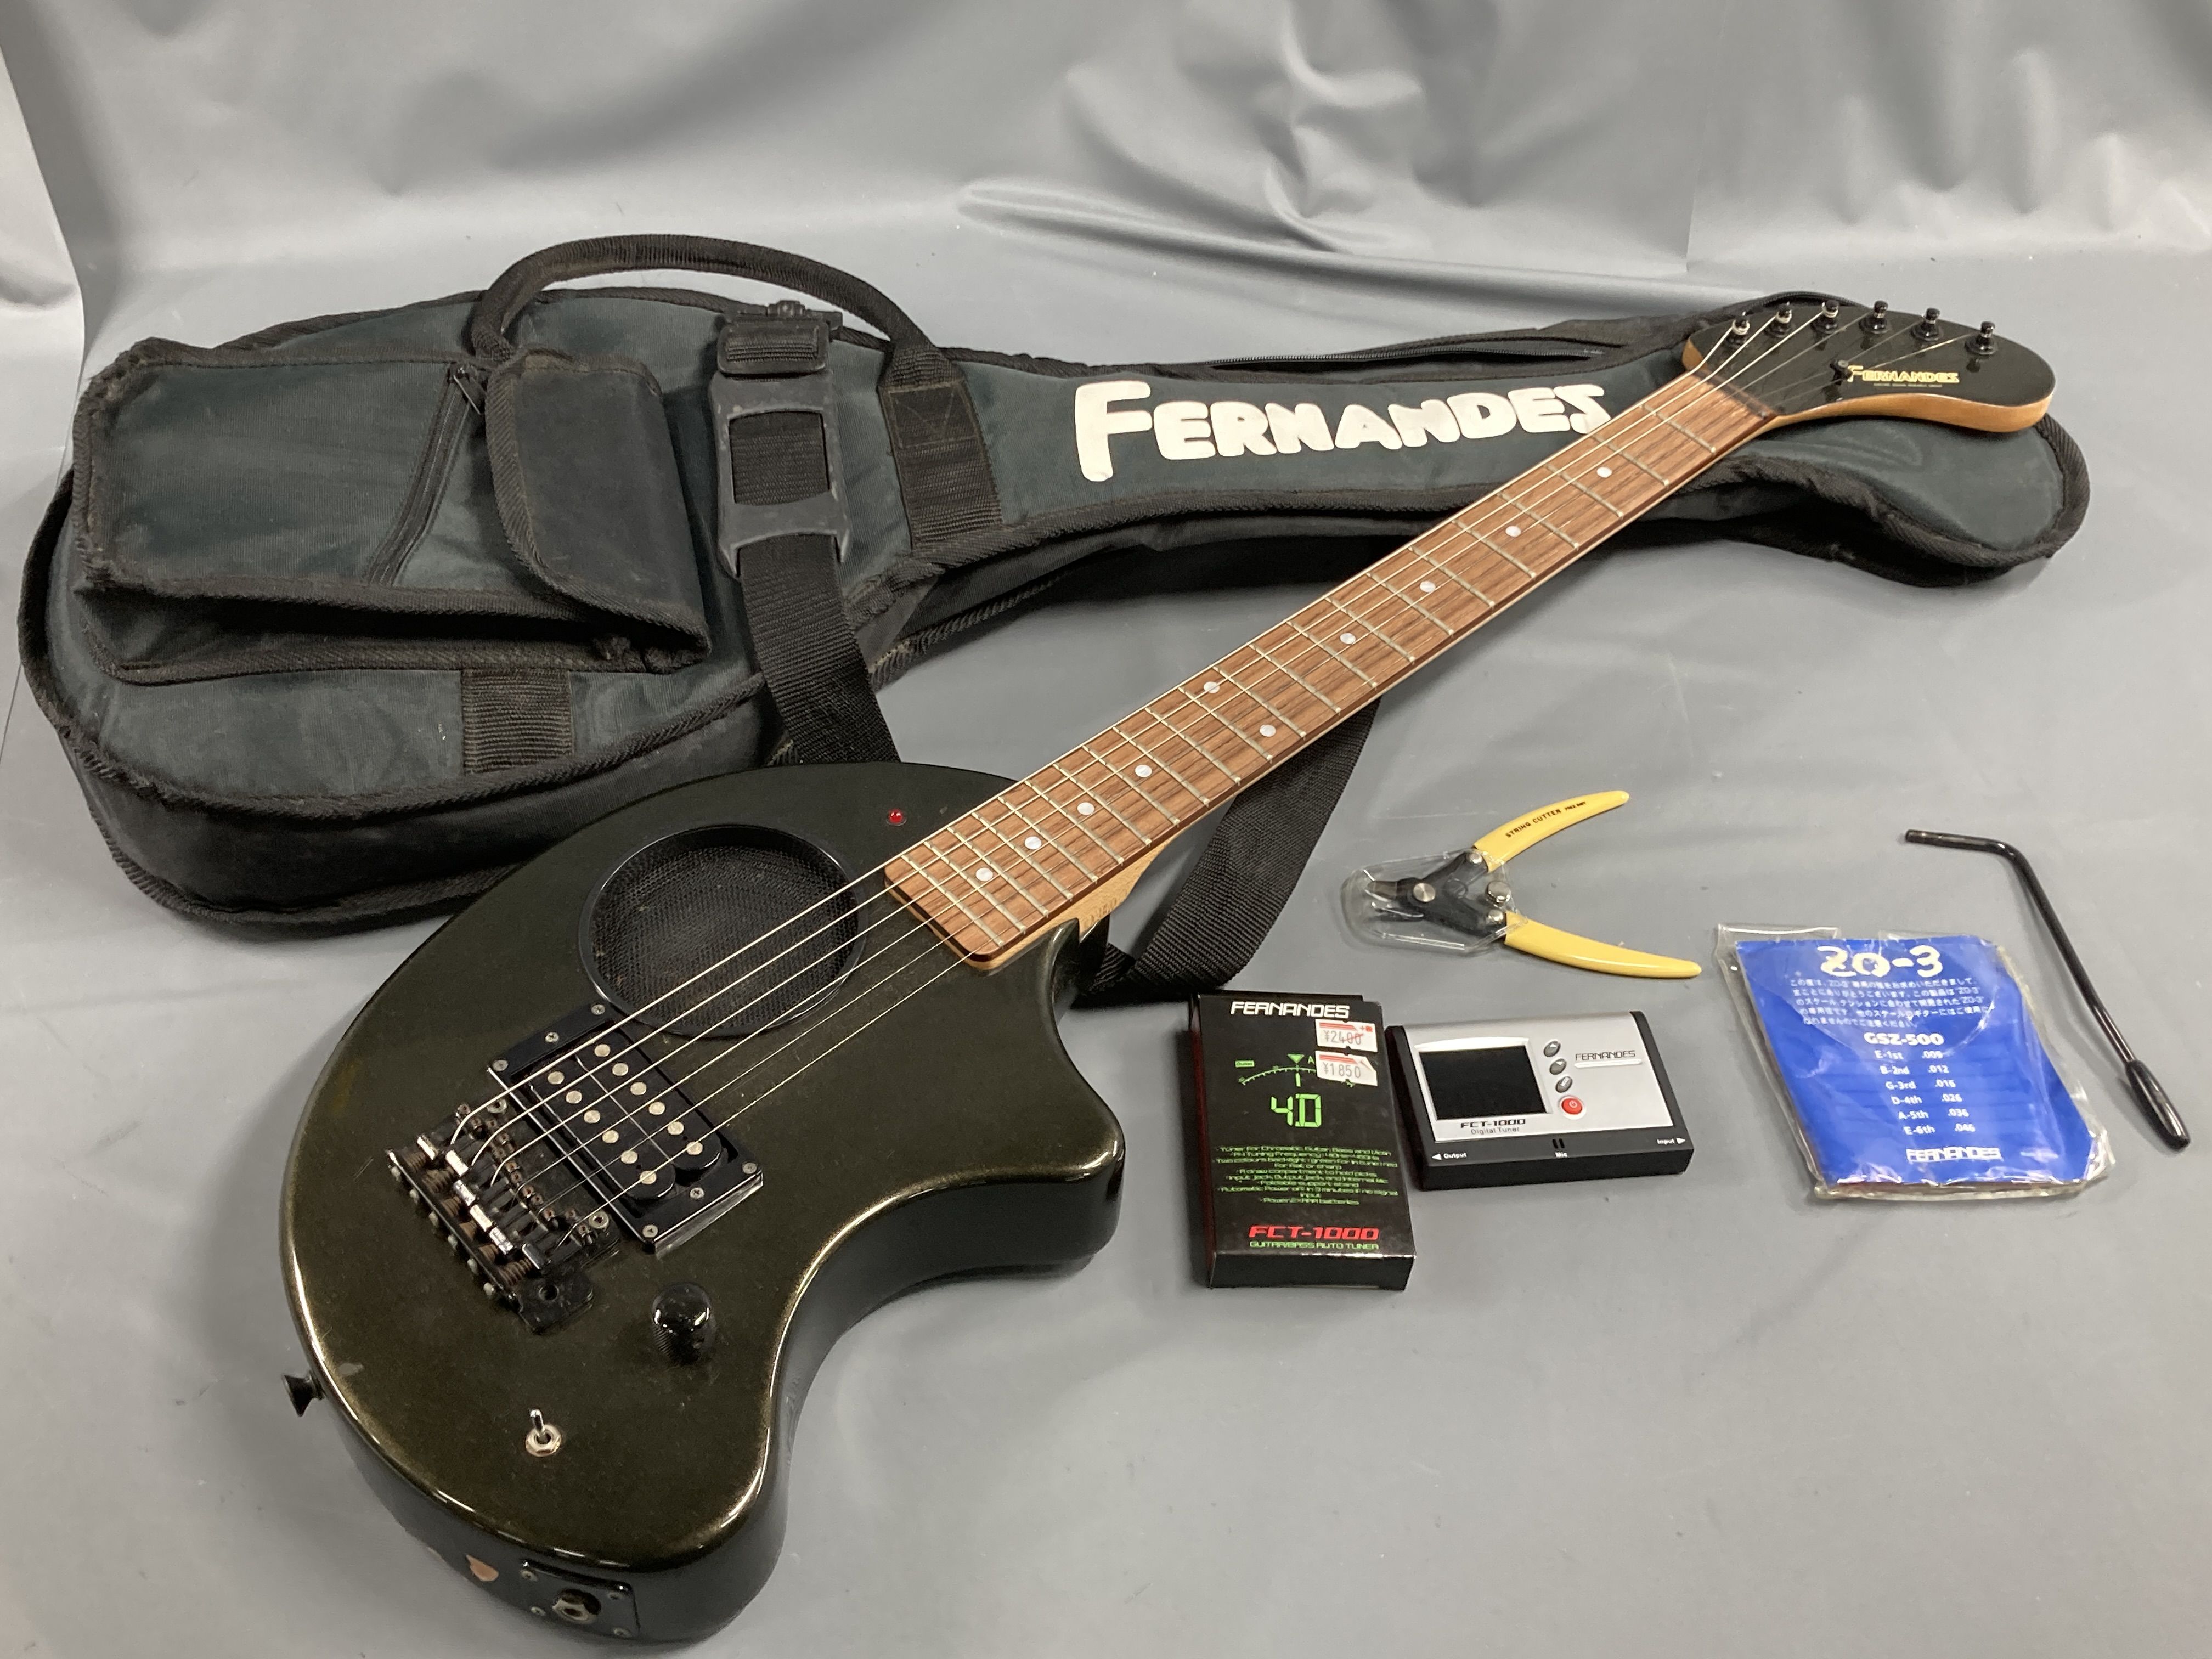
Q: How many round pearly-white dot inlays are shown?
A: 10